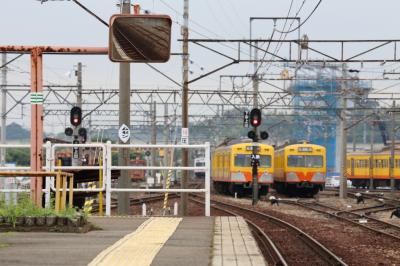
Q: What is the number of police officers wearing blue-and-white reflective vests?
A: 0